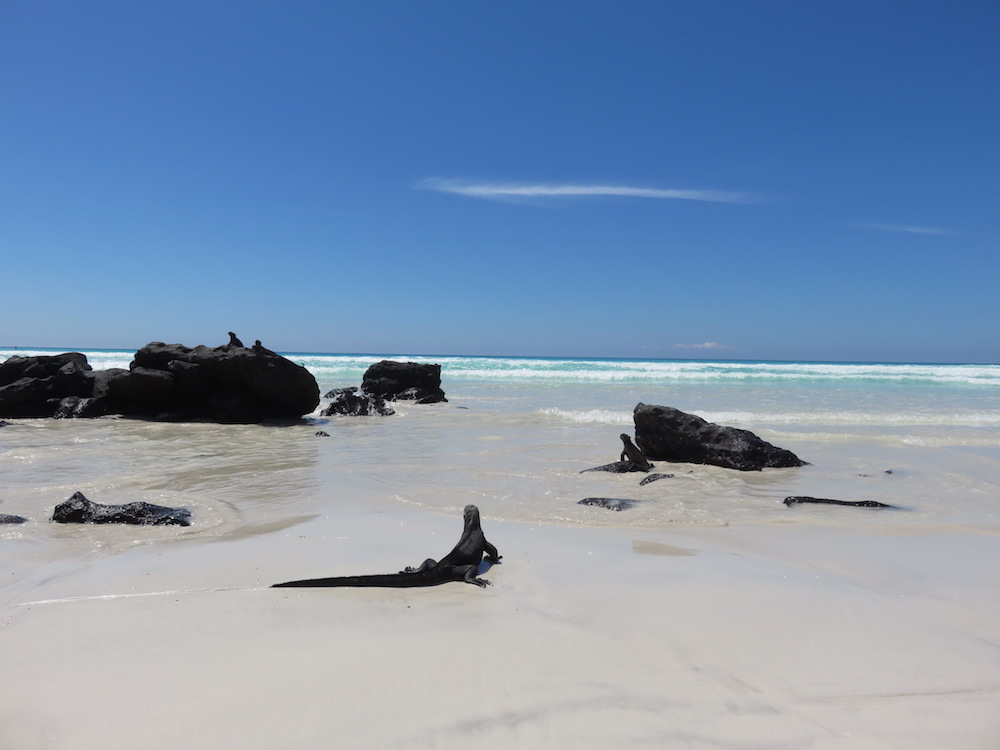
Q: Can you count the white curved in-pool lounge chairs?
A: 0